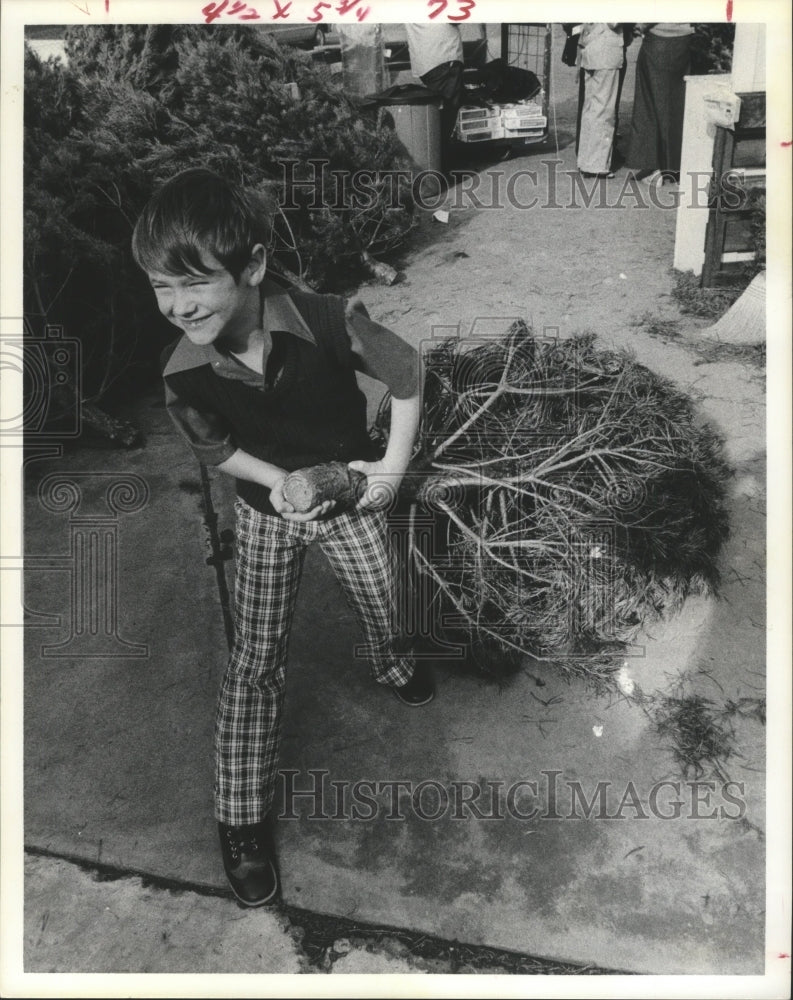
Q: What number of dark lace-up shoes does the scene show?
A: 2